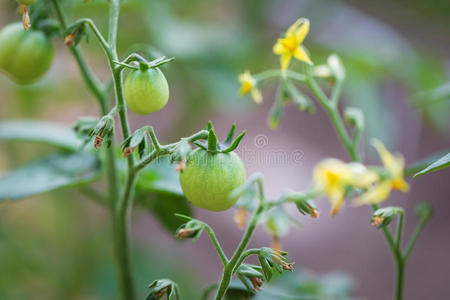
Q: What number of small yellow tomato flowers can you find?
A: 4